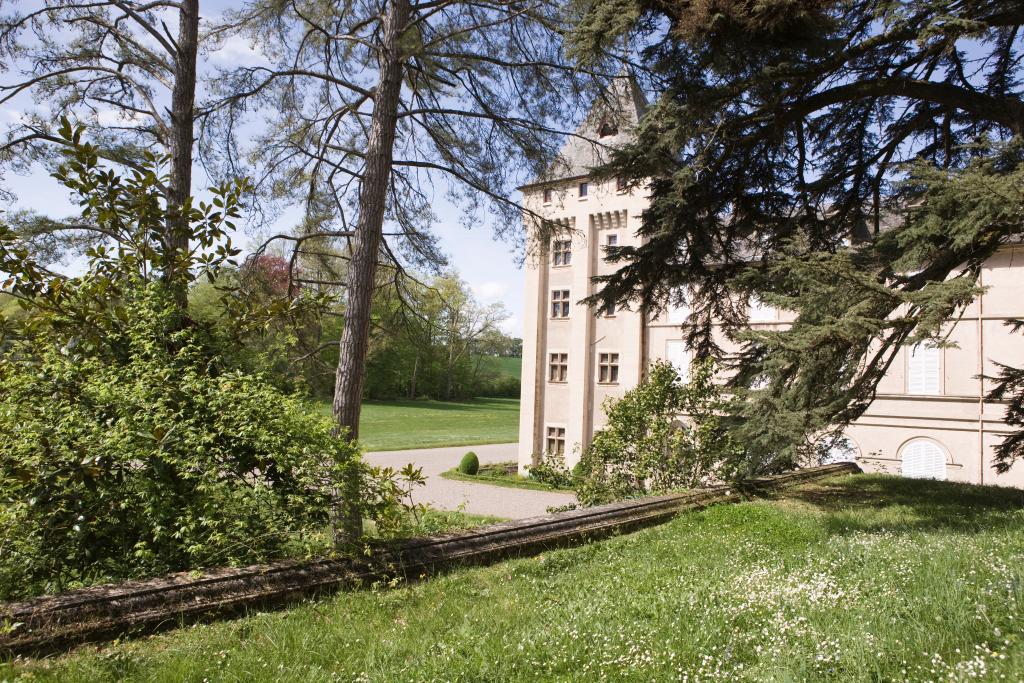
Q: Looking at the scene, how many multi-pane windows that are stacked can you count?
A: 4